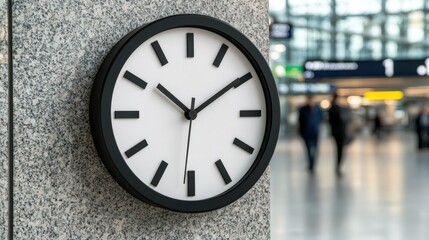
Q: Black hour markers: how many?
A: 12